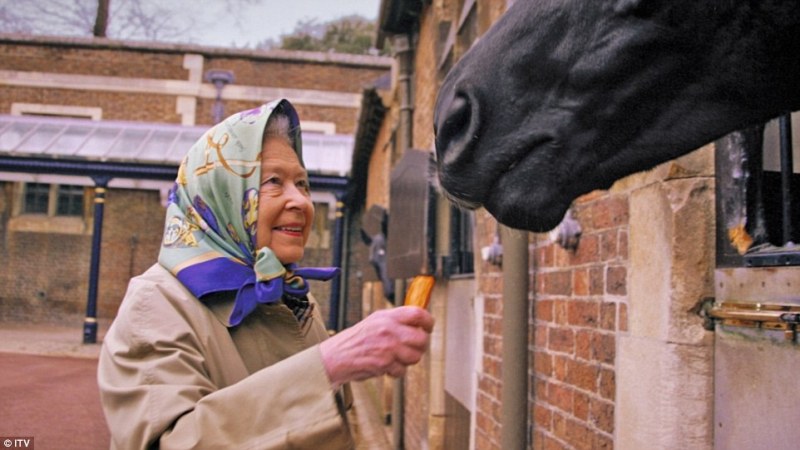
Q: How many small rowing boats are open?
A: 0